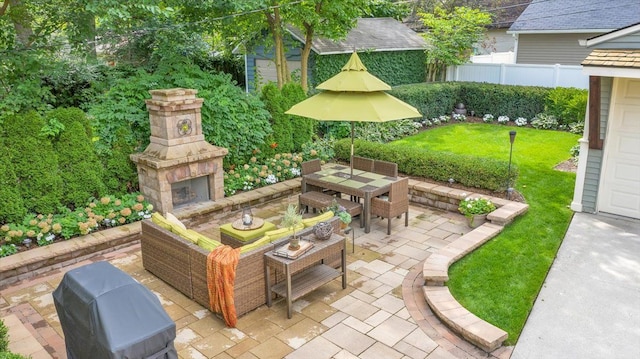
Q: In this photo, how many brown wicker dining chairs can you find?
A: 4